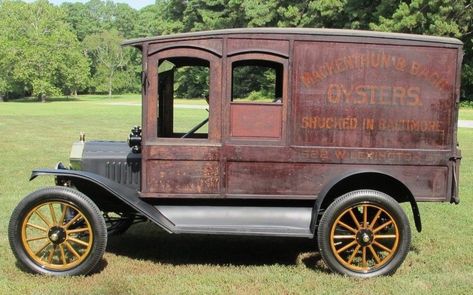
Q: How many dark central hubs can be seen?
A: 2